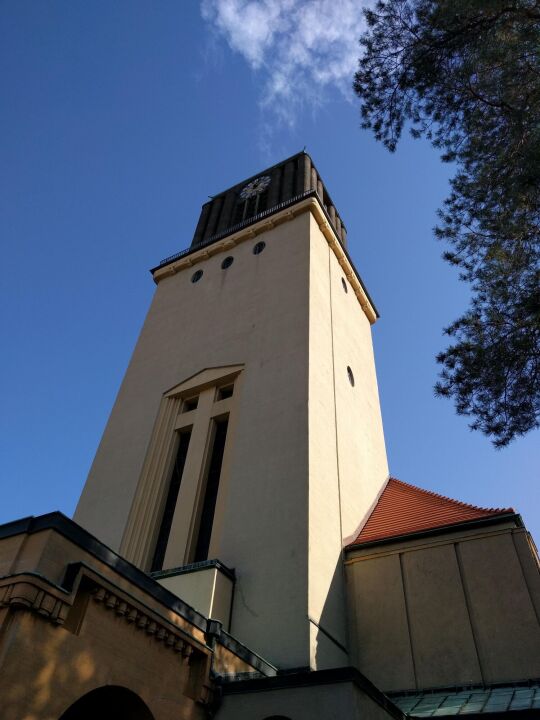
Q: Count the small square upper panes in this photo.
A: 2